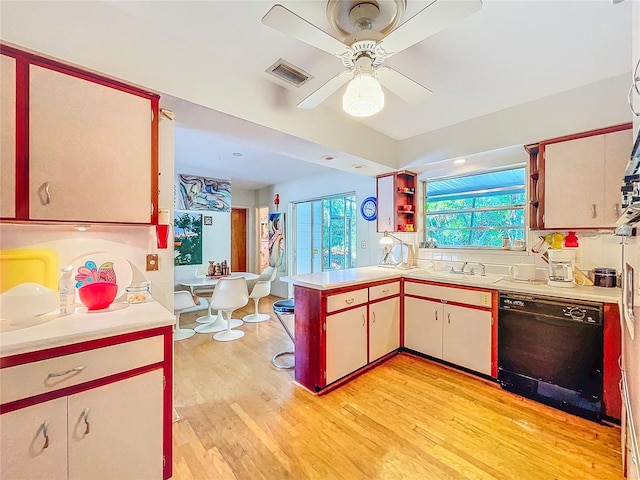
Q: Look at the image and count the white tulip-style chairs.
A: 4